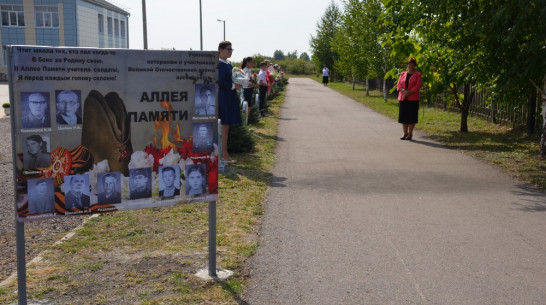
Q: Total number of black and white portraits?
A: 11